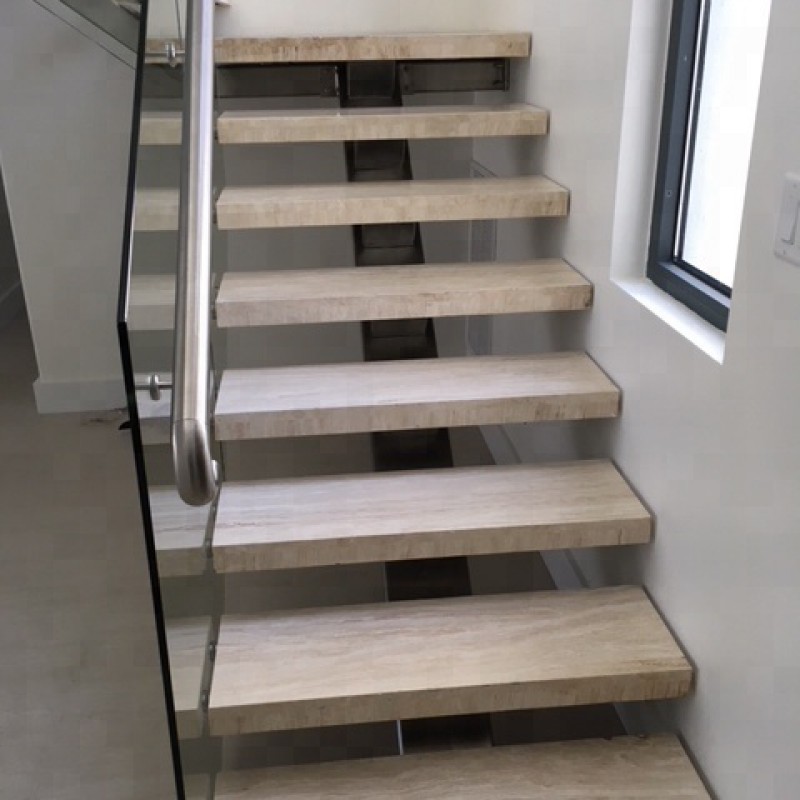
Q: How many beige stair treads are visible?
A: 8